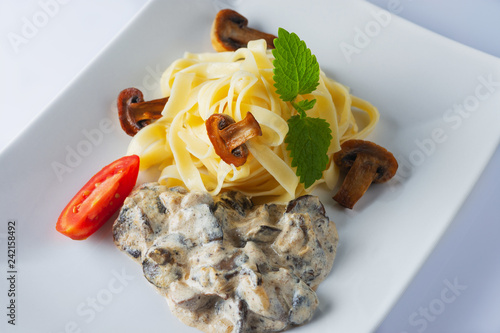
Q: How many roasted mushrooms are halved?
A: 4